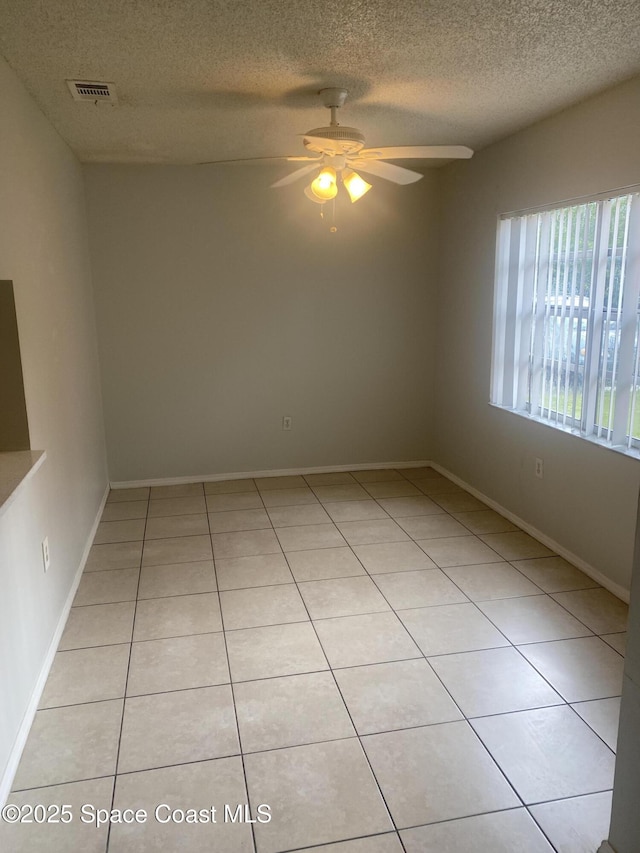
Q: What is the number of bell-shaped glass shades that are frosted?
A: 3